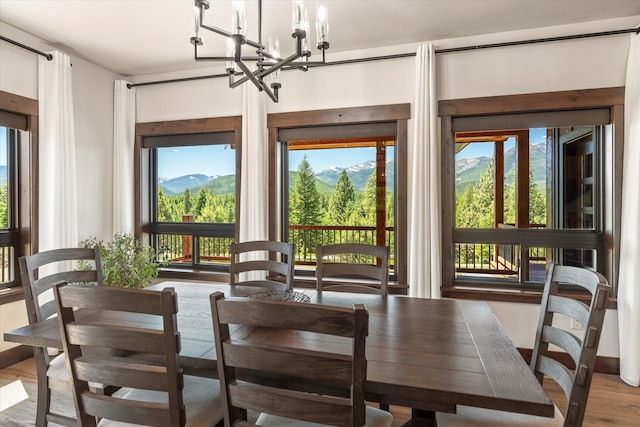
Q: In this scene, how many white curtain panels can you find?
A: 5